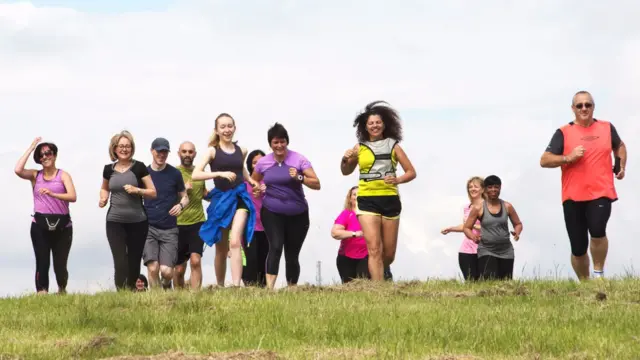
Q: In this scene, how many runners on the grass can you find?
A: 12